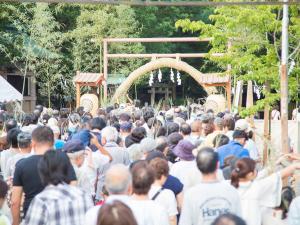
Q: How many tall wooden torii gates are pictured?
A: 1